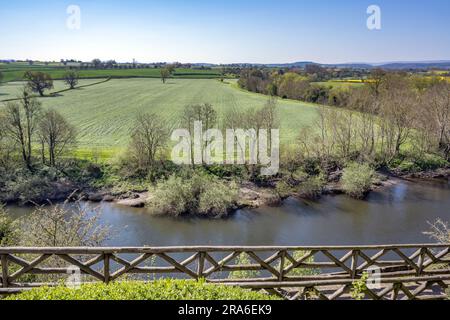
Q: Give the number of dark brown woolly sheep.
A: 0